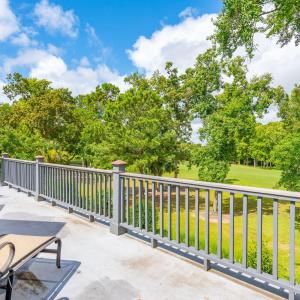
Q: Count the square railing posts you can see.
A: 3